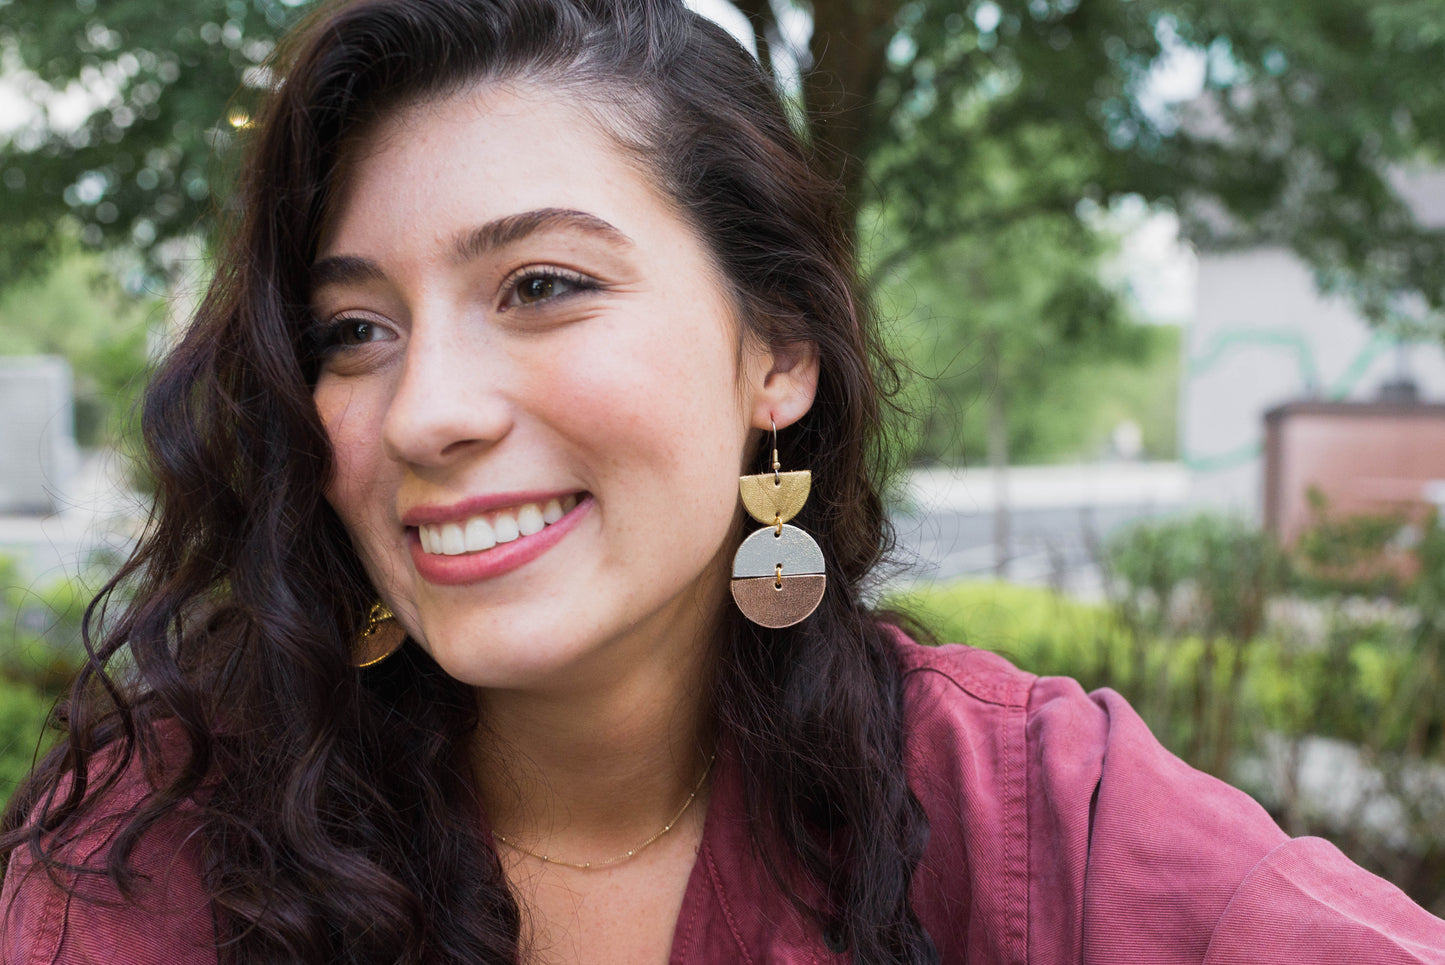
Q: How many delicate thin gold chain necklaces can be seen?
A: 1